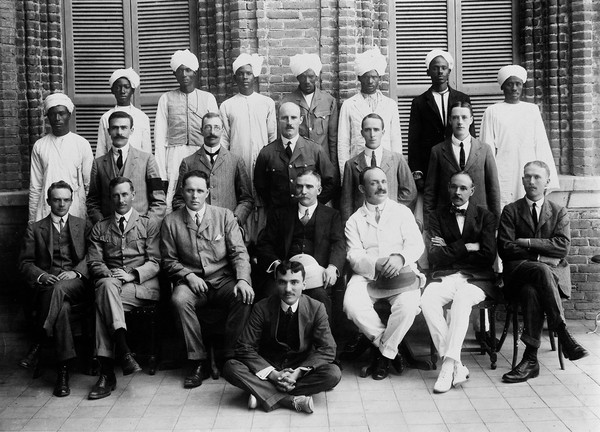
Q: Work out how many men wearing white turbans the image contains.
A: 8